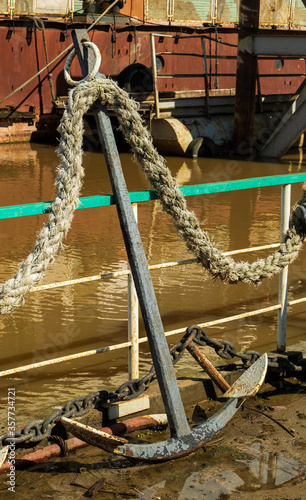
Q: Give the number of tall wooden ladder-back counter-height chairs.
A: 0